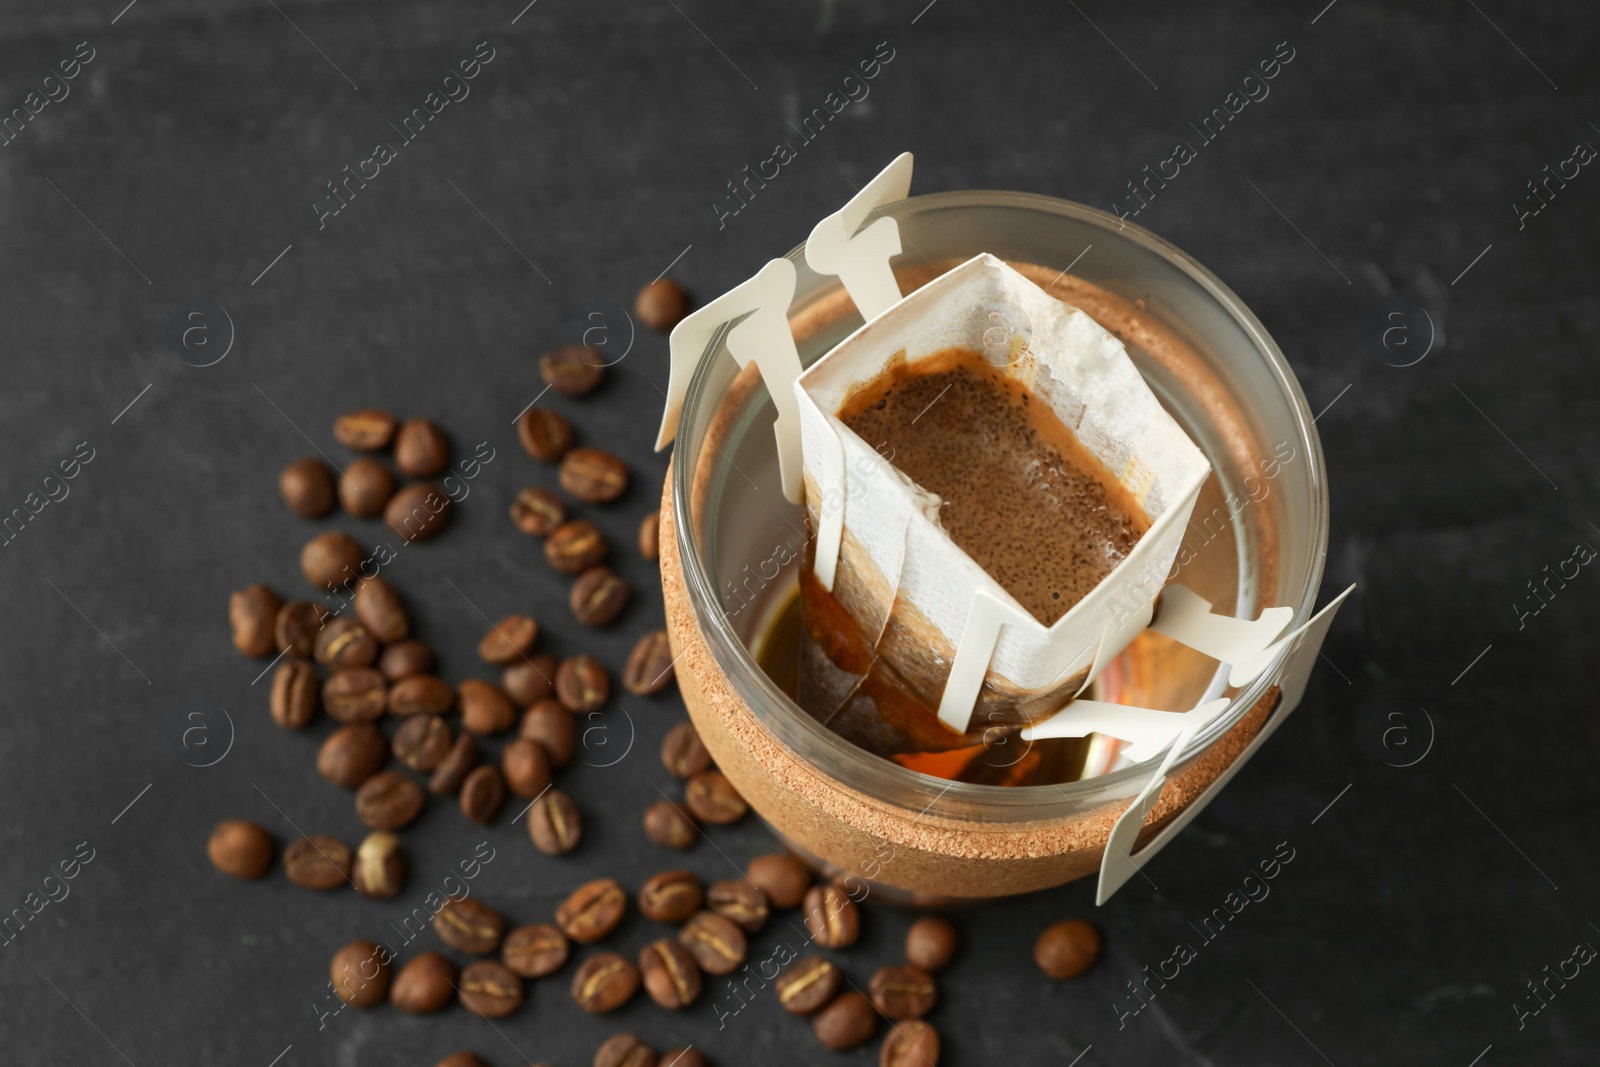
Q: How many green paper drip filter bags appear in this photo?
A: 0